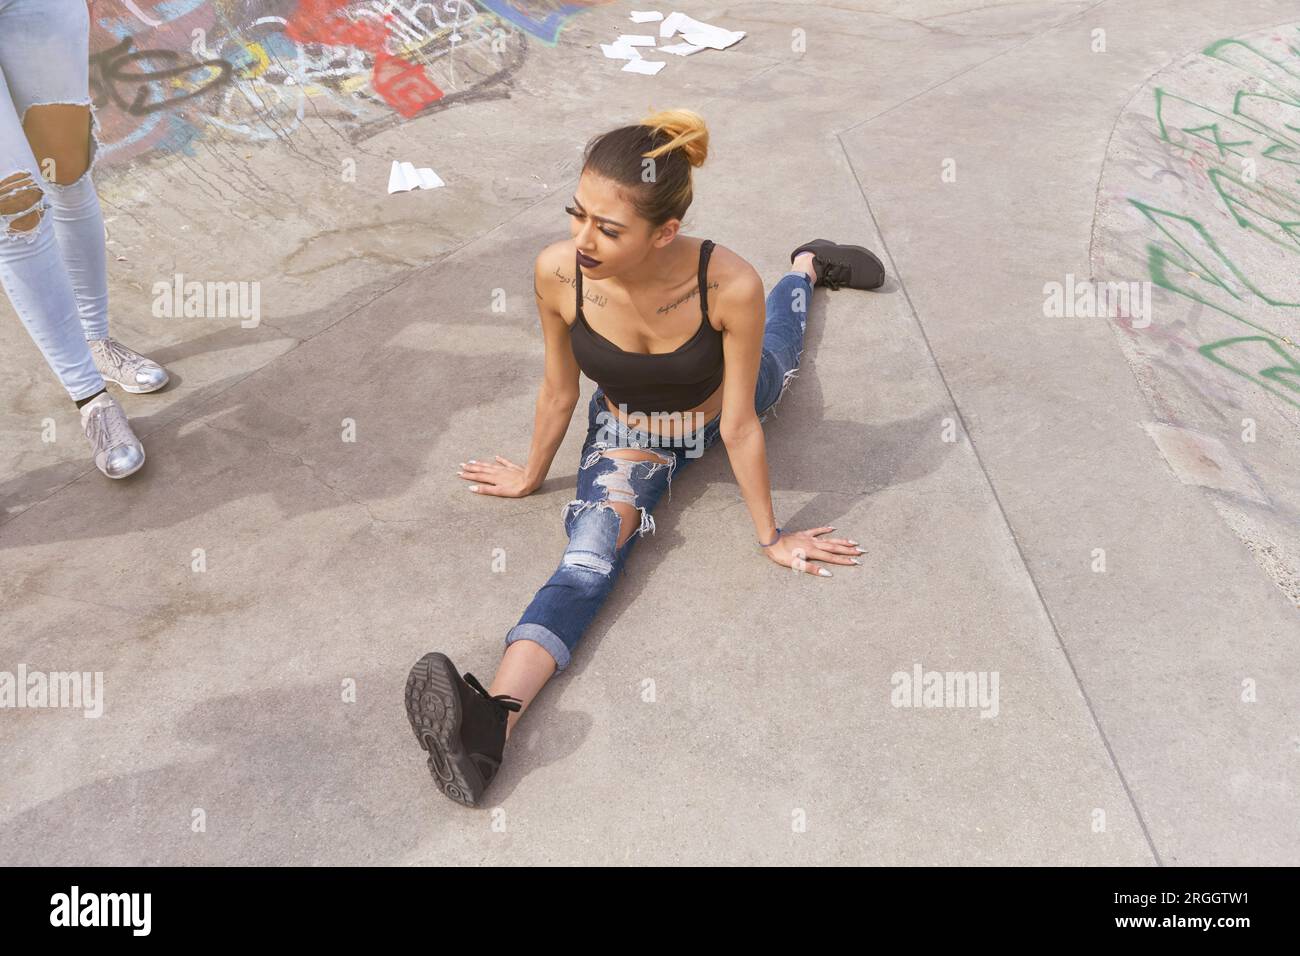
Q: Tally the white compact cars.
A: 0